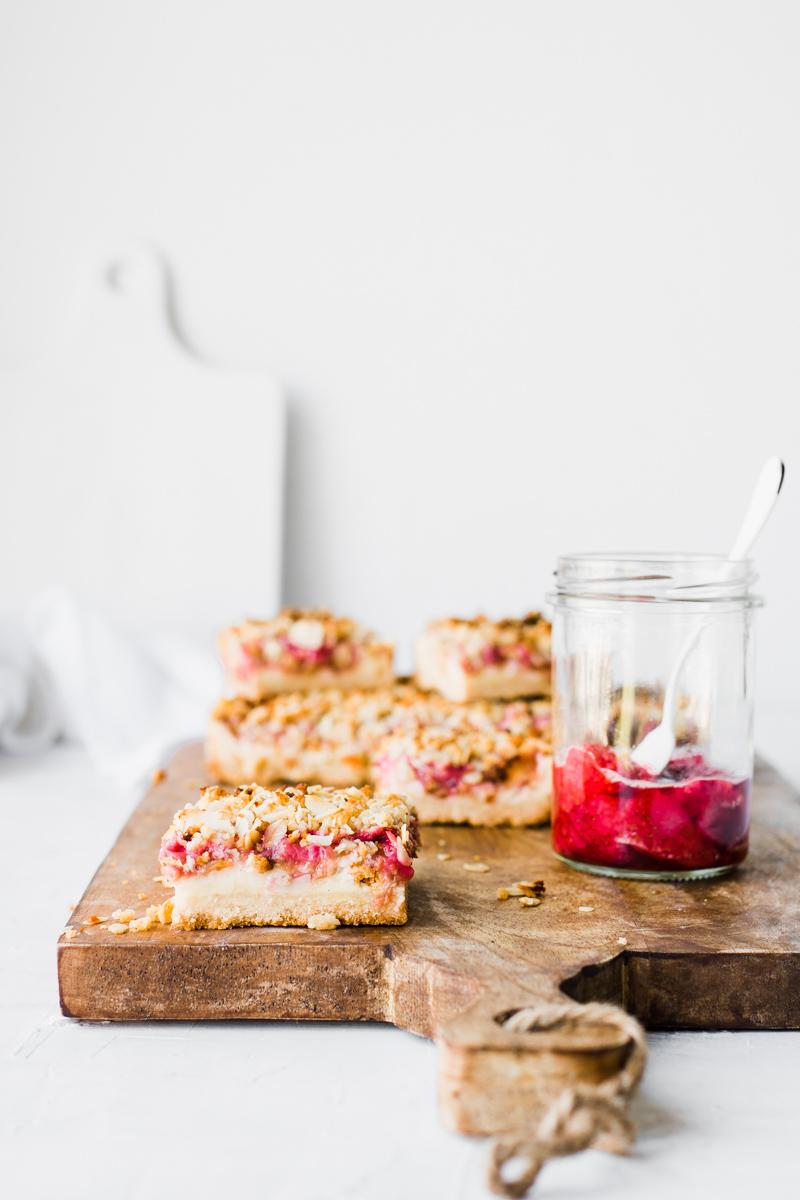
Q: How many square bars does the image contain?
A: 5